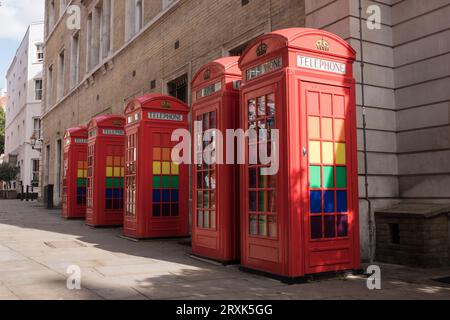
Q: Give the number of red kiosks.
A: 5